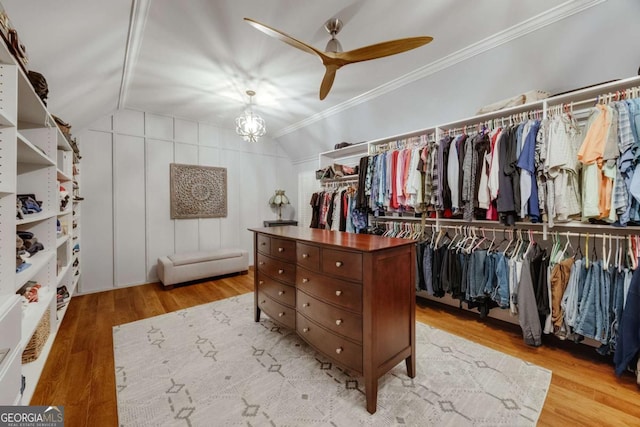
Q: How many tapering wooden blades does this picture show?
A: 3